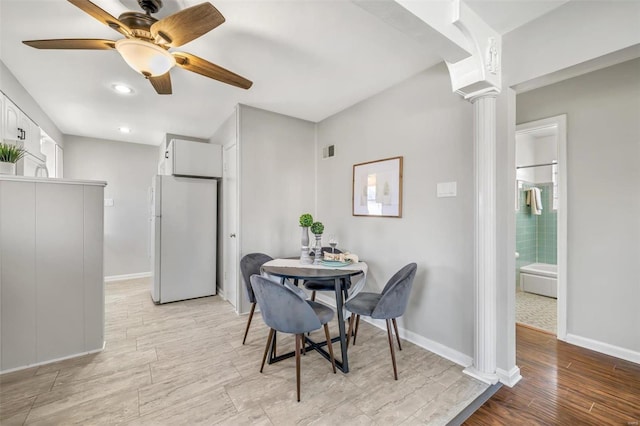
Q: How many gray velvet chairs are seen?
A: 4